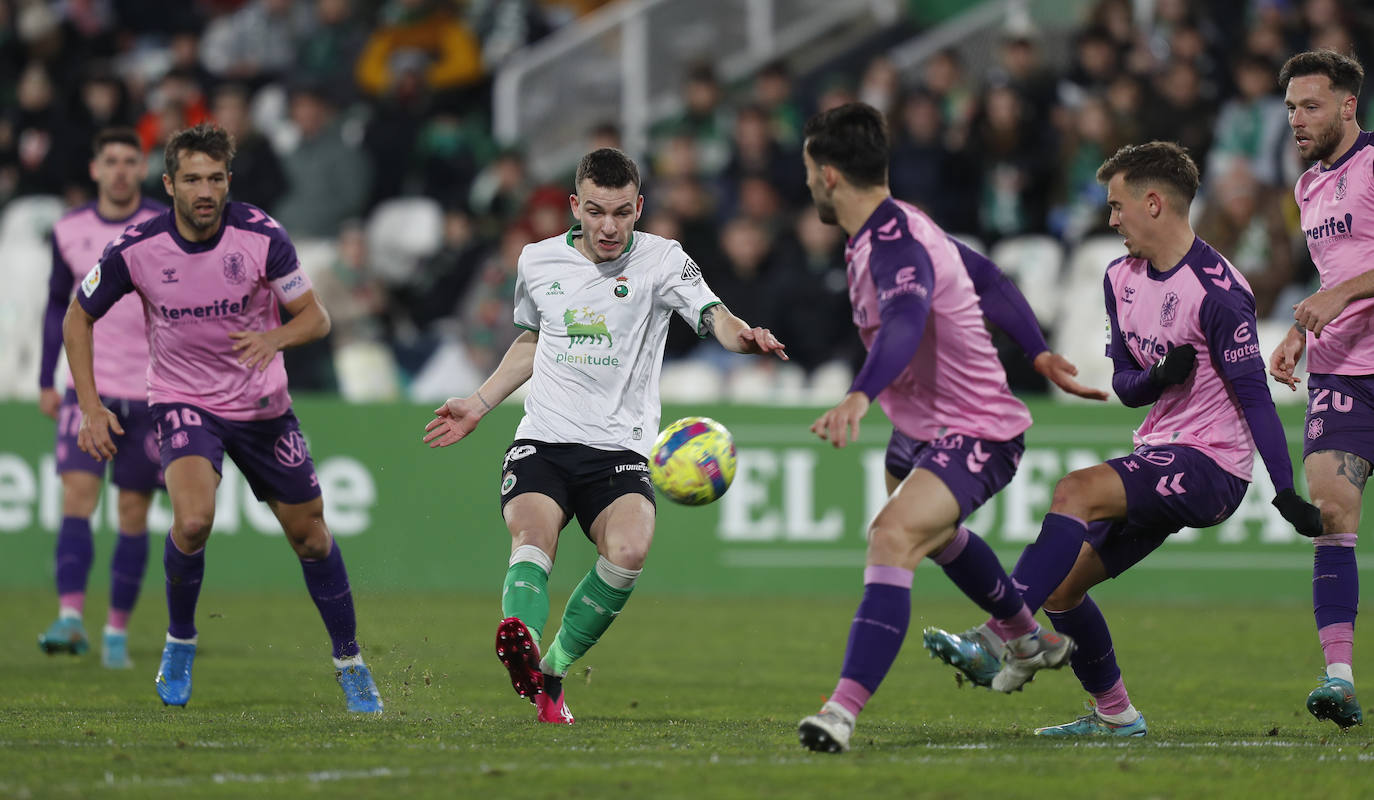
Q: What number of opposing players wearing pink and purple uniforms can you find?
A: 5